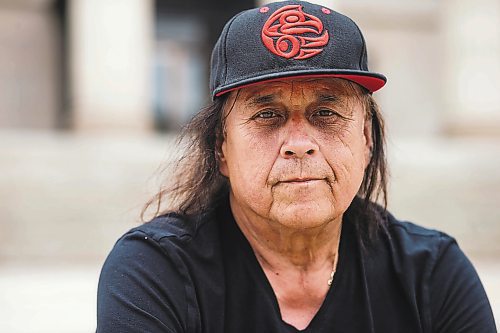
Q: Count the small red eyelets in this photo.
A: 2